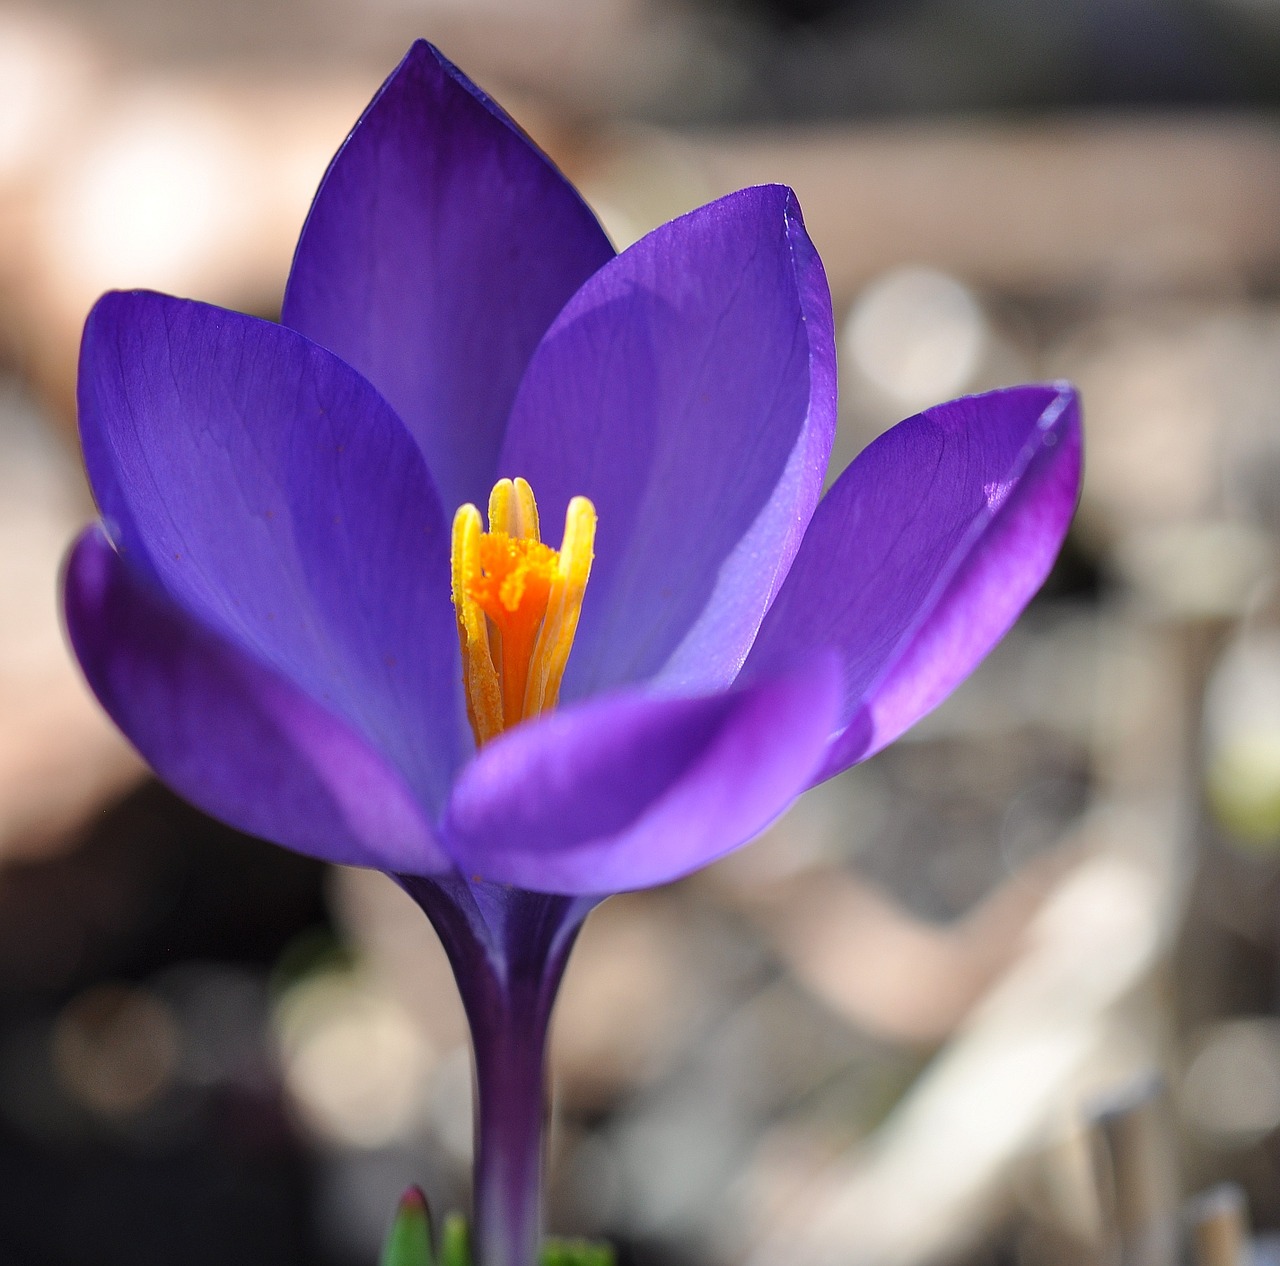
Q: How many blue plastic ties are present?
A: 0